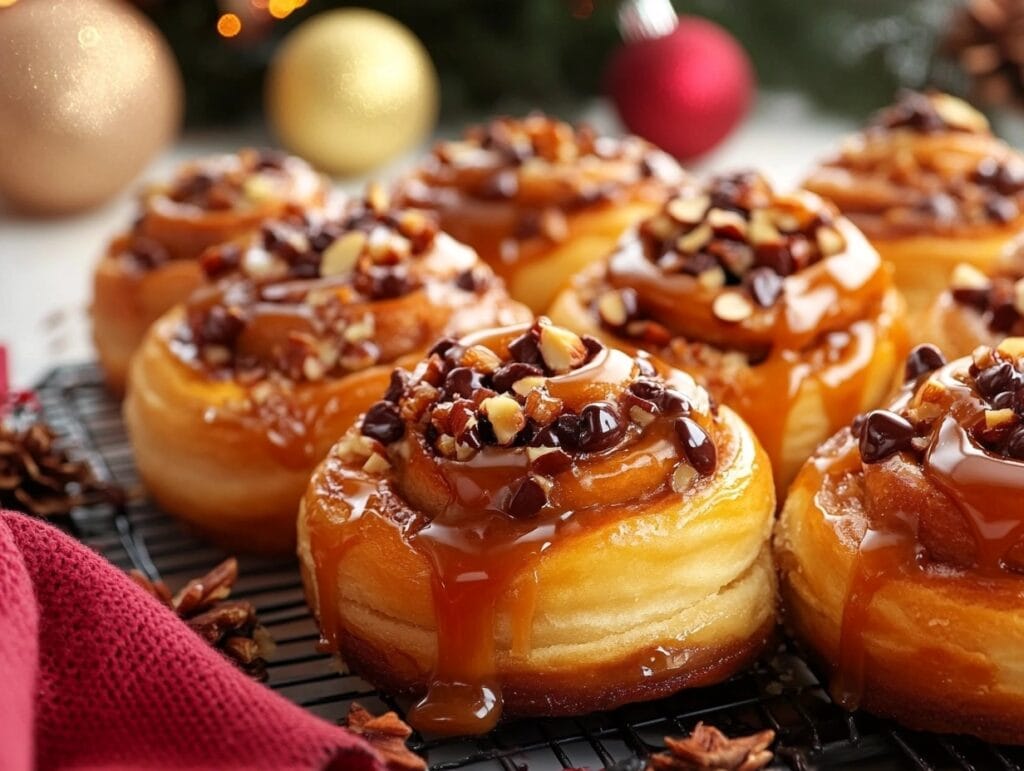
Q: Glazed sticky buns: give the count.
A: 8